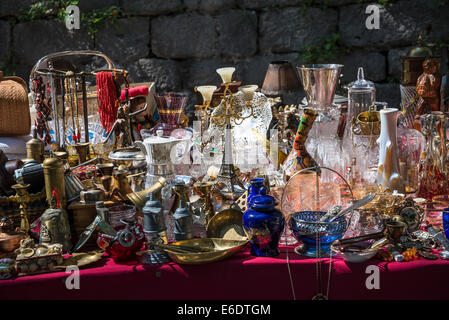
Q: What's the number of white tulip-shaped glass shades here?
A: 3